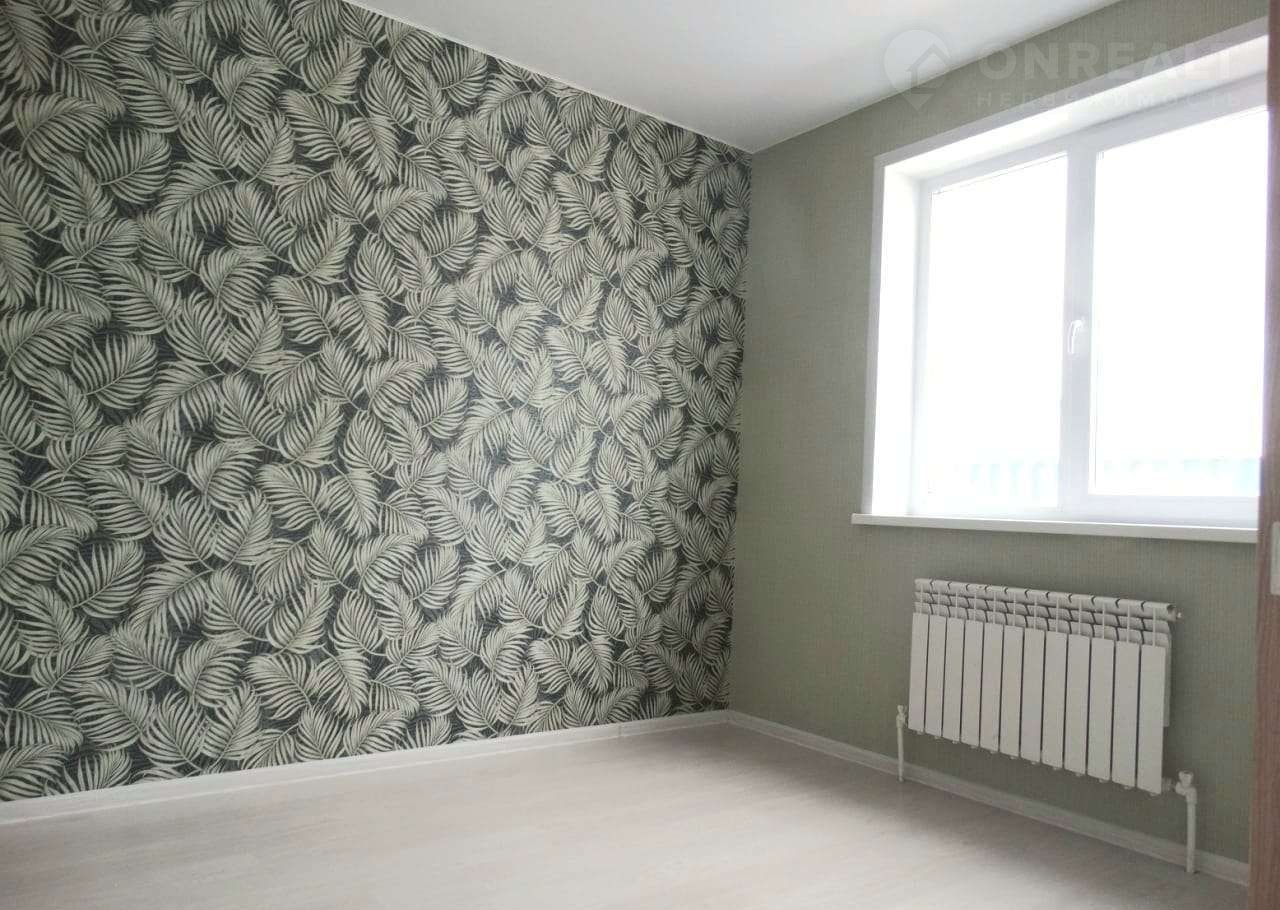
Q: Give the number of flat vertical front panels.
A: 12